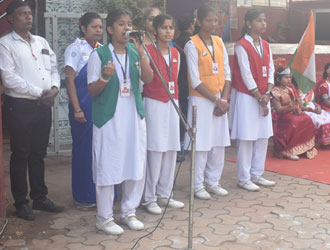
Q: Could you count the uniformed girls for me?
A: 4